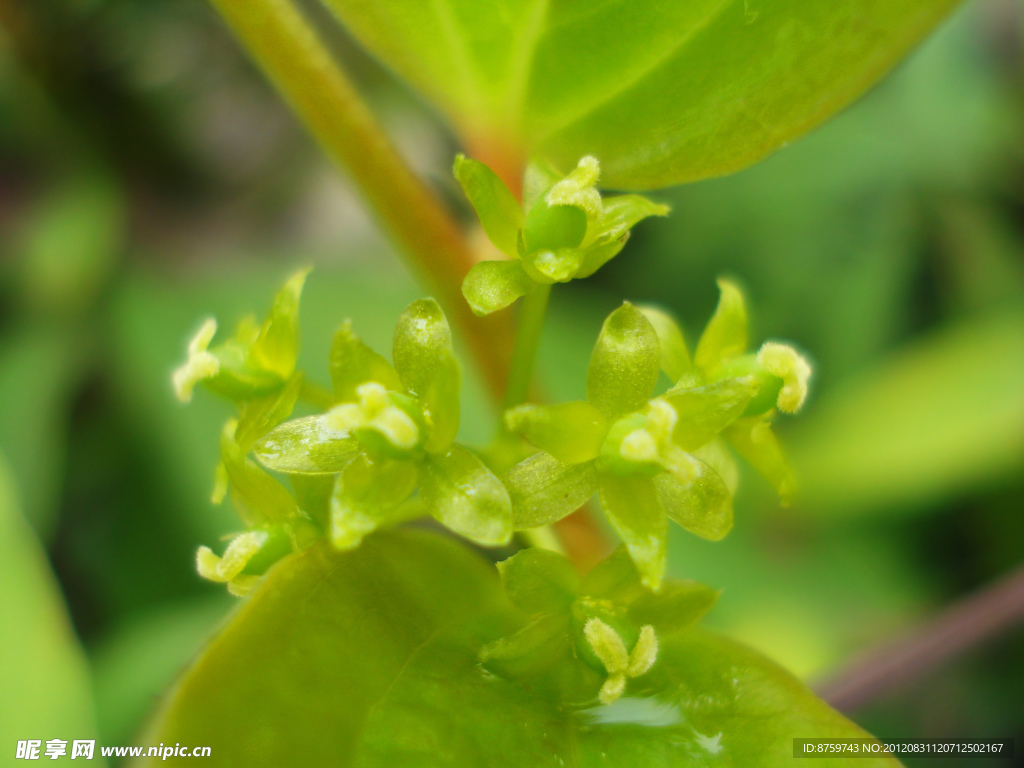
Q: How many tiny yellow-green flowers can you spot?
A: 7